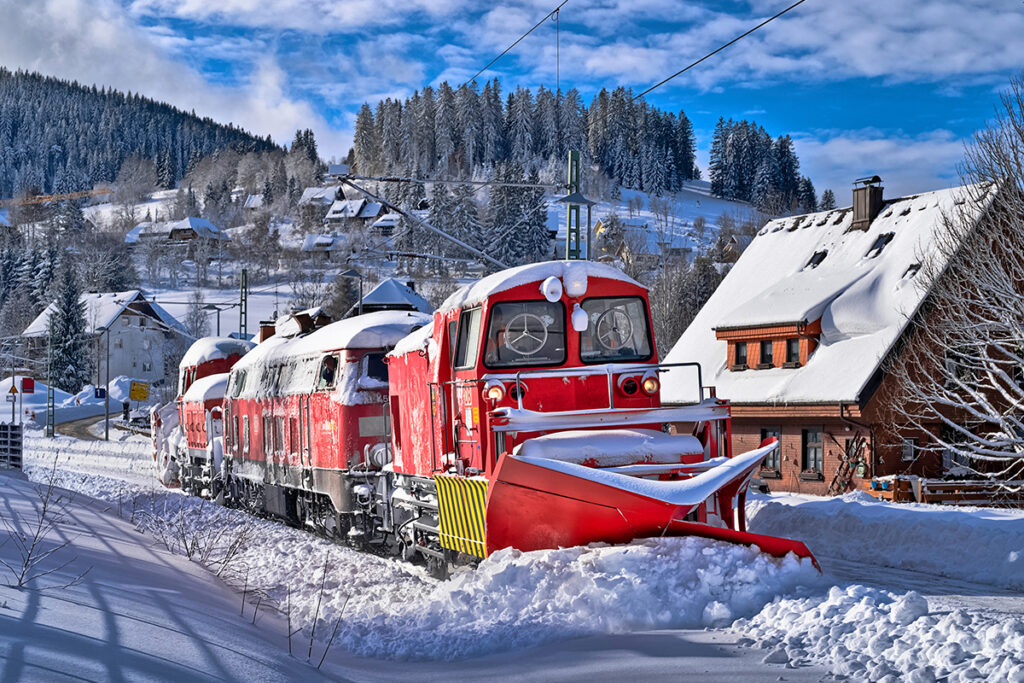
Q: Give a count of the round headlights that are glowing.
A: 2